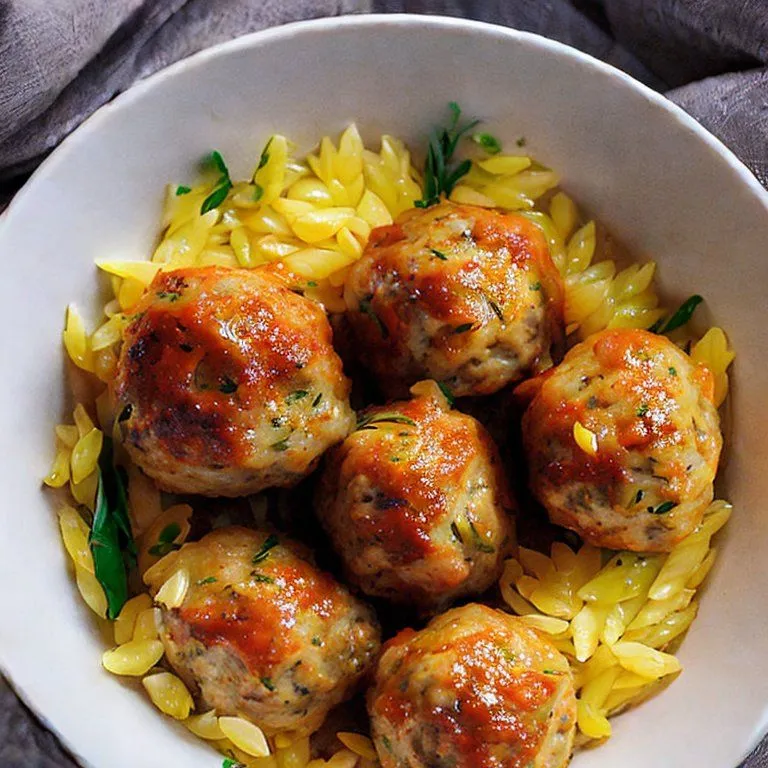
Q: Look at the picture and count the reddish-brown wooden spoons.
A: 0